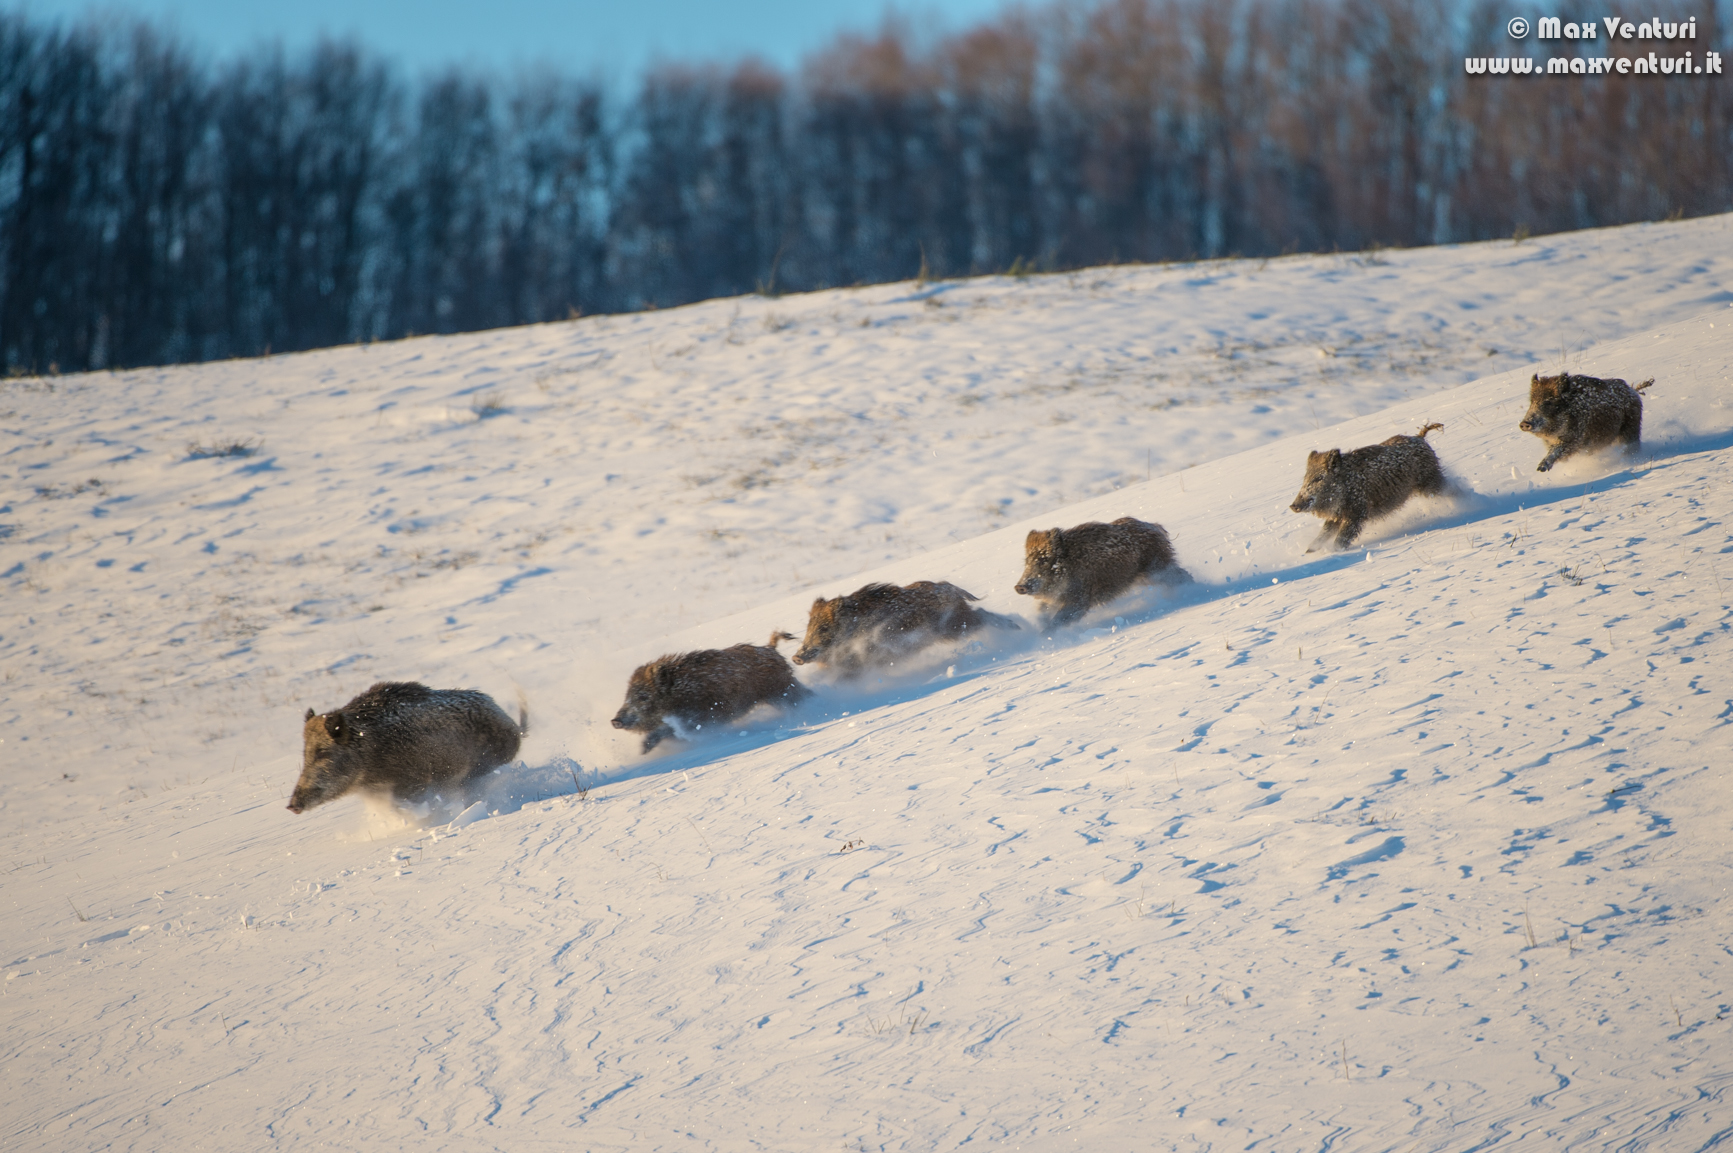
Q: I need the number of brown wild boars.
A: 6